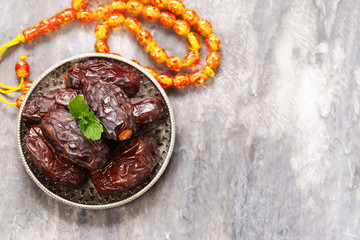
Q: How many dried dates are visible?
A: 7